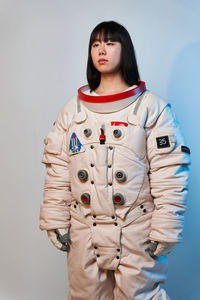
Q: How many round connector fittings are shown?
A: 6